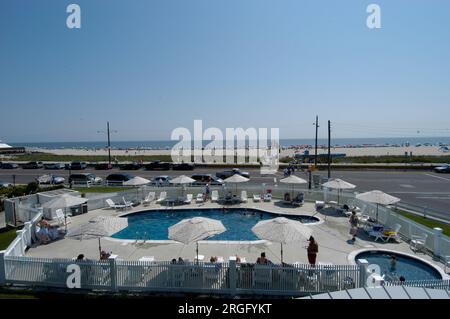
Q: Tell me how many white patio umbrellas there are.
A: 10